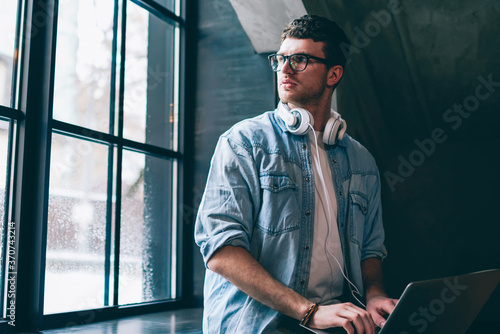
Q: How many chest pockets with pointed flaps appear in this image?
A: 2